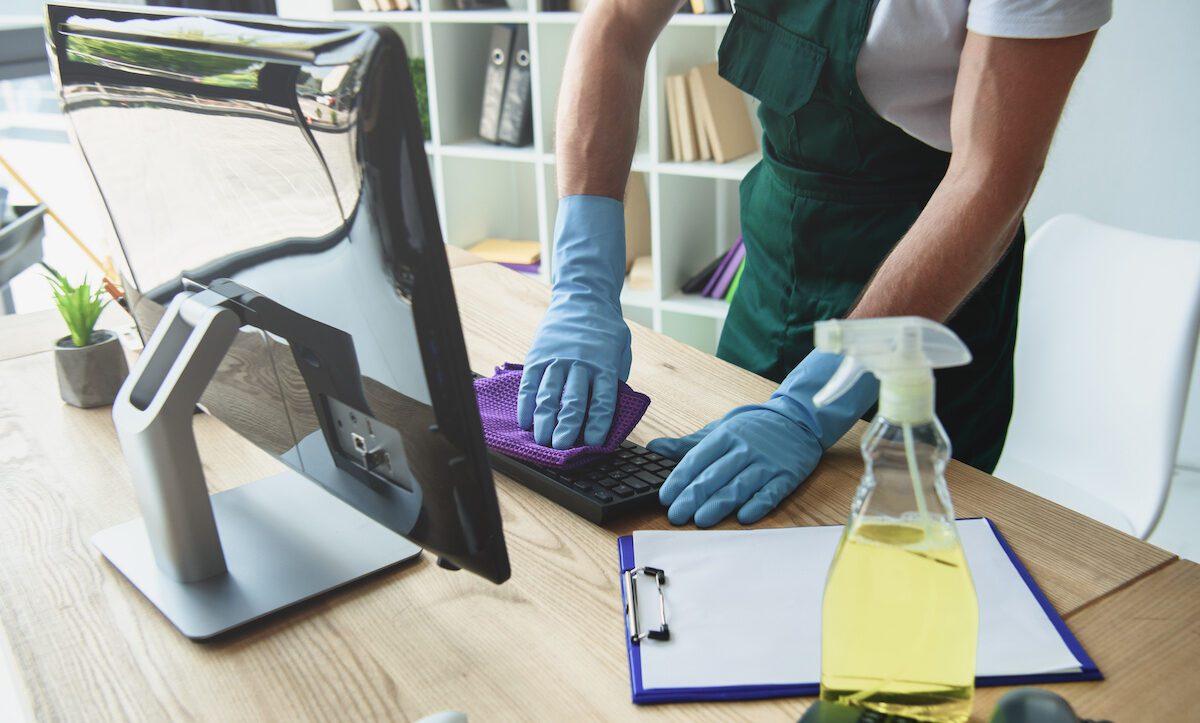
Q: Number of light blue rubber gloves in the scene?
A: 2